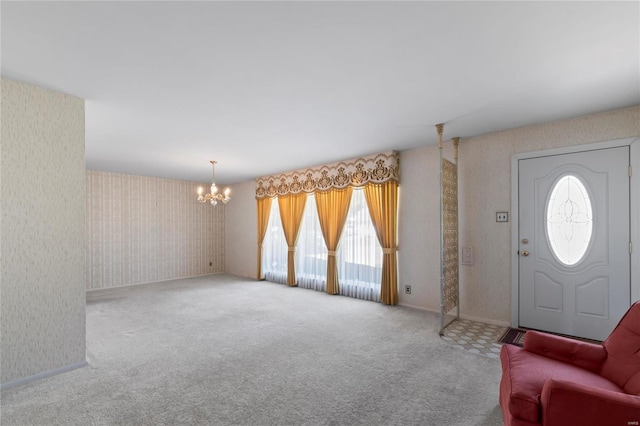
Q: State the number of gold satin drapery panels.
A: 4